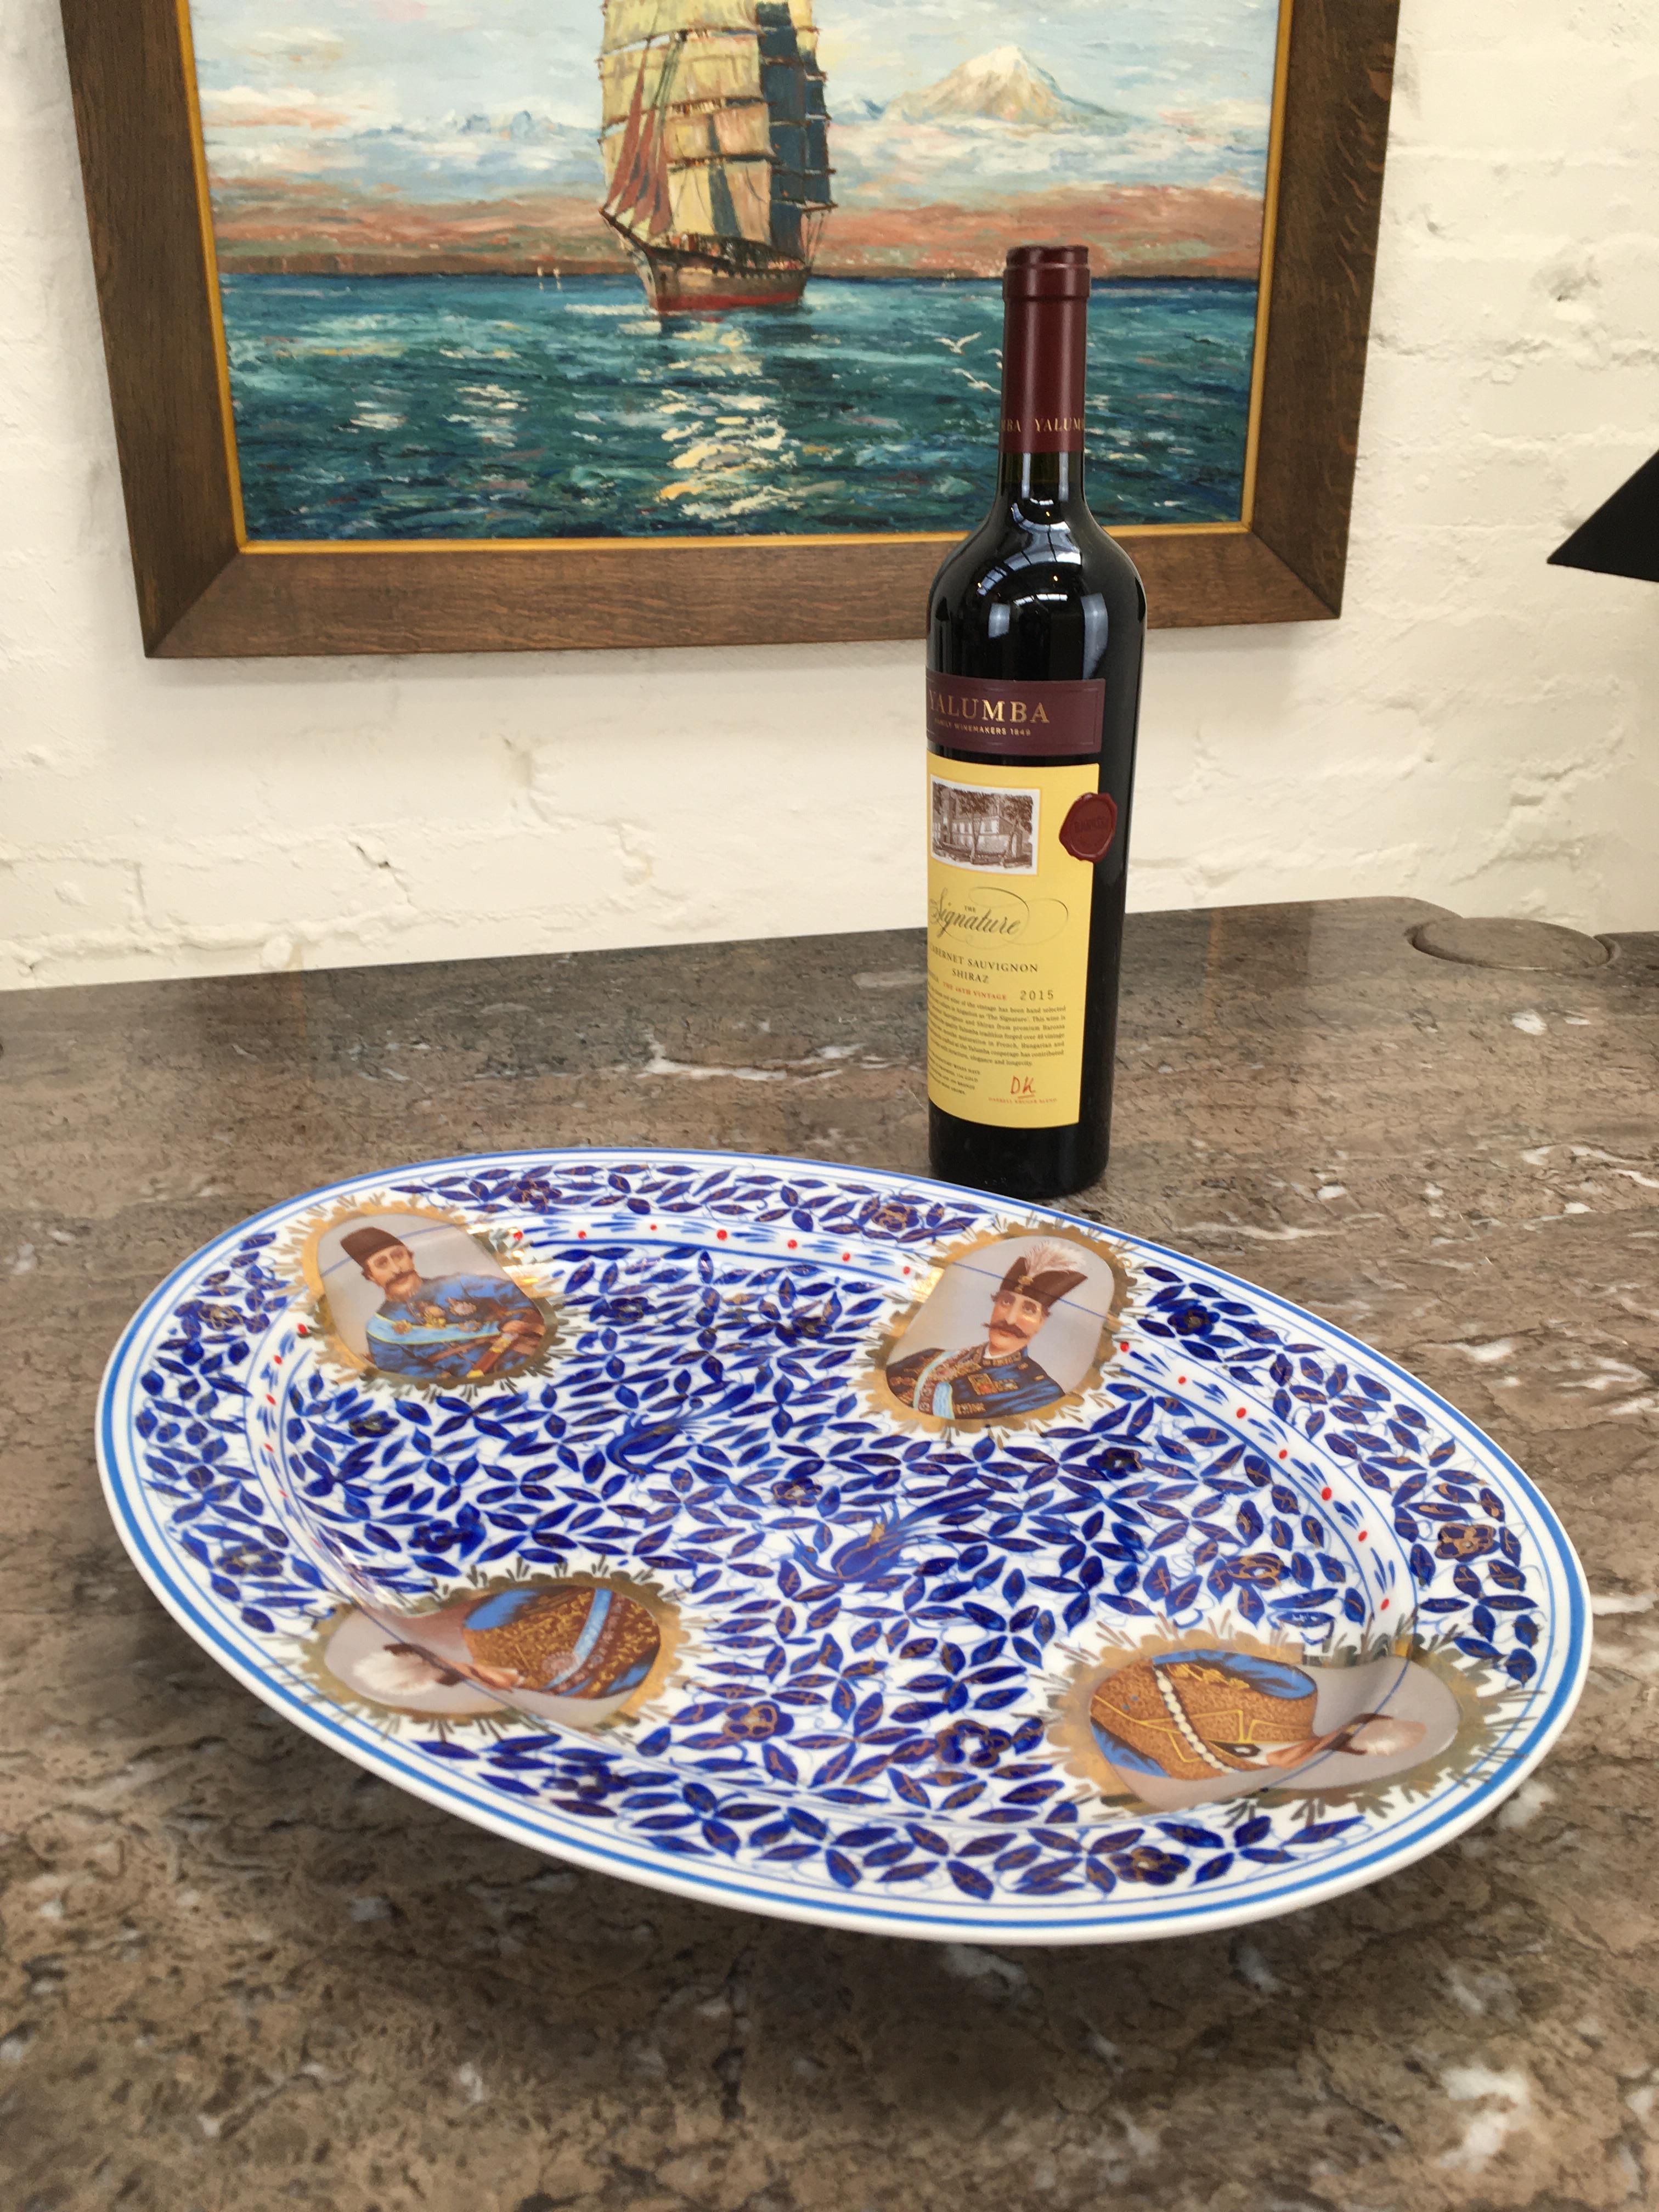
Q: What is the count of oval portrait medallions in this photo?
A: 4